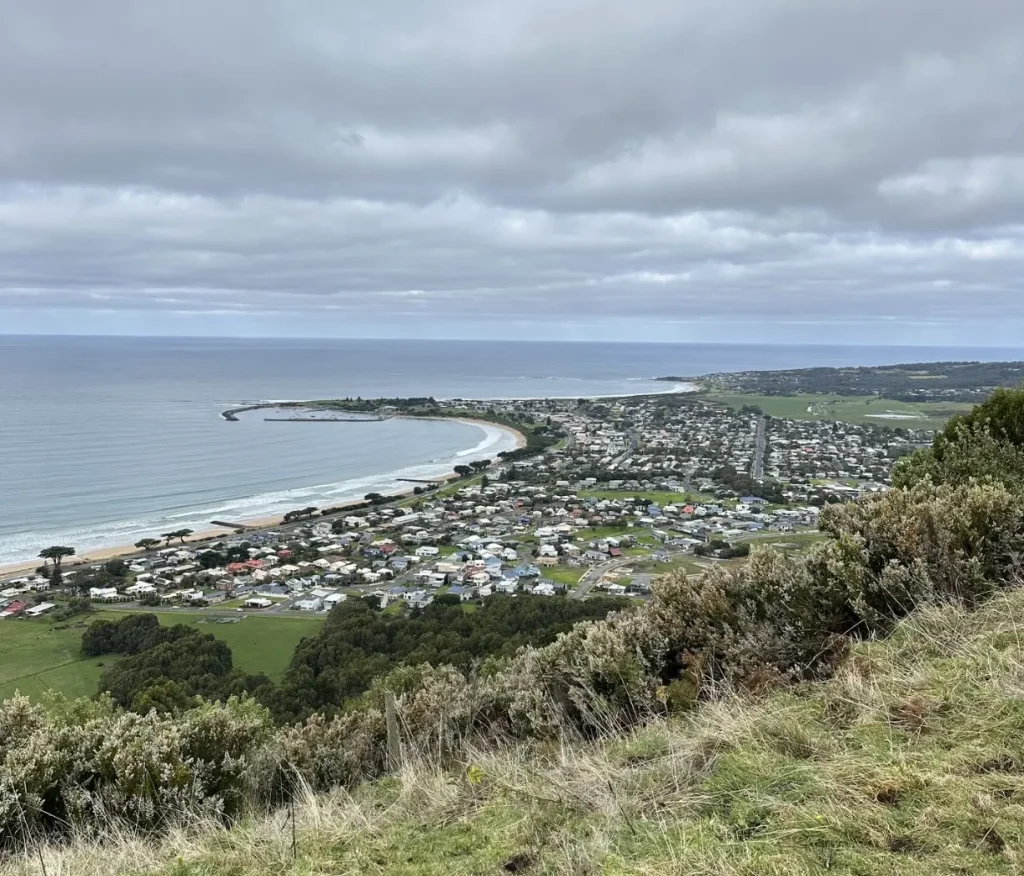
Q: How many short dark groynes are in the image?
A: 2